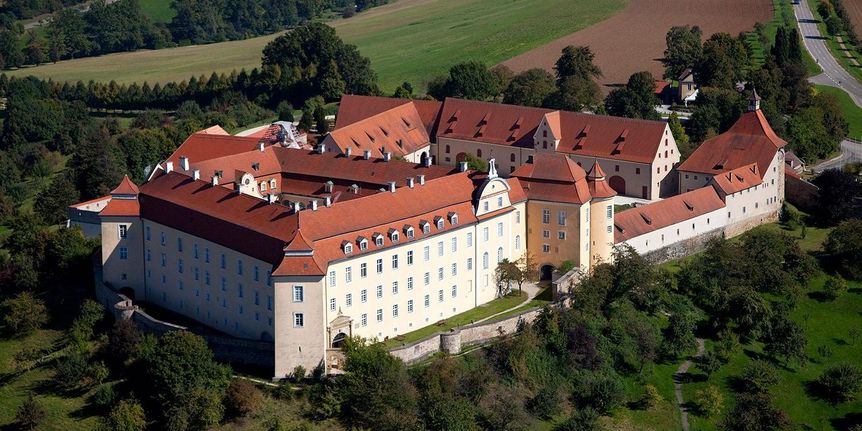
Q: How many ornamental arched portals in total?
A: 1